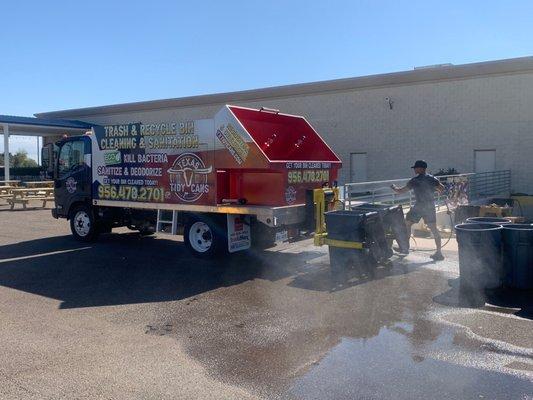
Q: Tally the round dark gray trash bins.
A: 3